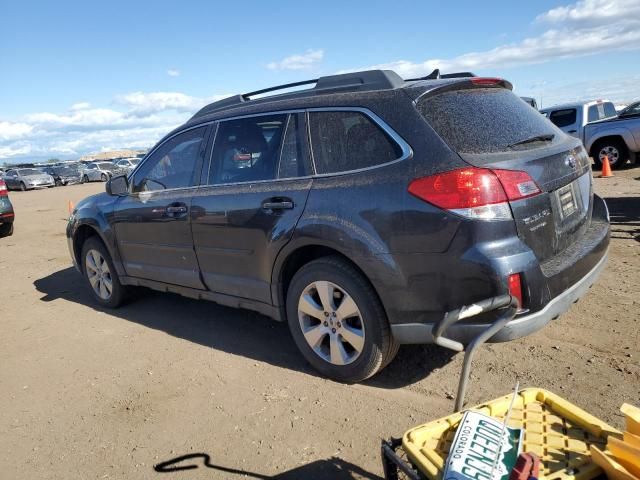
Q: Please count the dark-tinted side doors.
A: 2